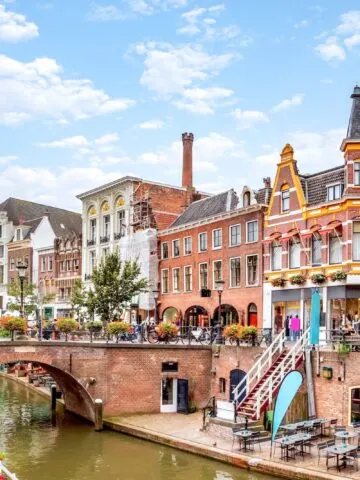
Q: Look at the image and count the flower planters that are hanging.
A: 4